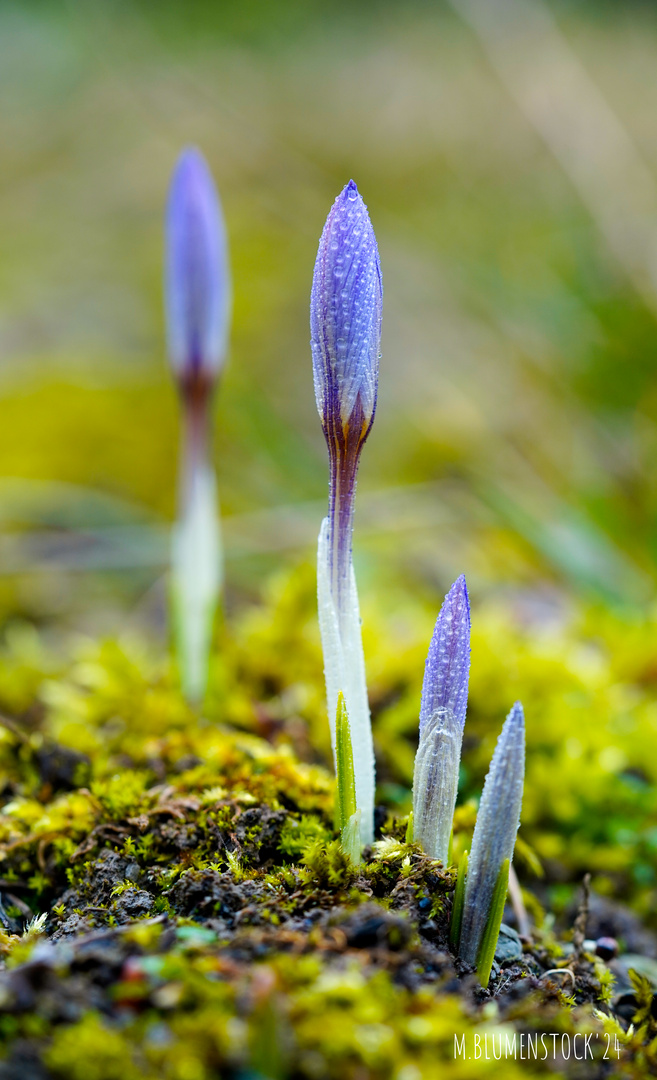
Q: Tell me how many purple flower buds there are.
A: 4